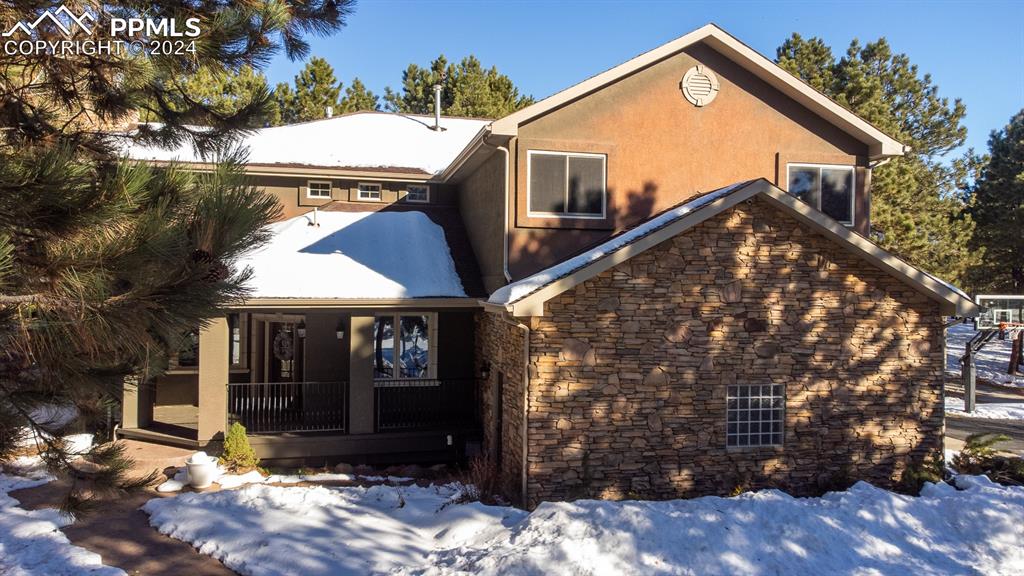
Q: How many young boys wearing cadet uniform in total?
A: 0